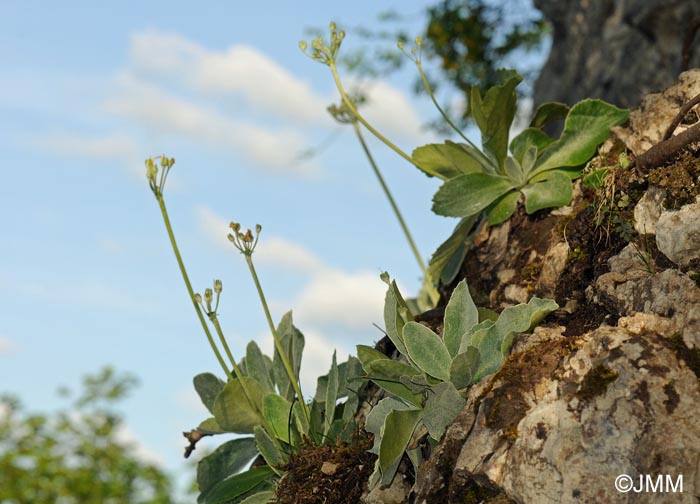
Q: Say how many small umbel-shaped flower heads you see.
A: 6